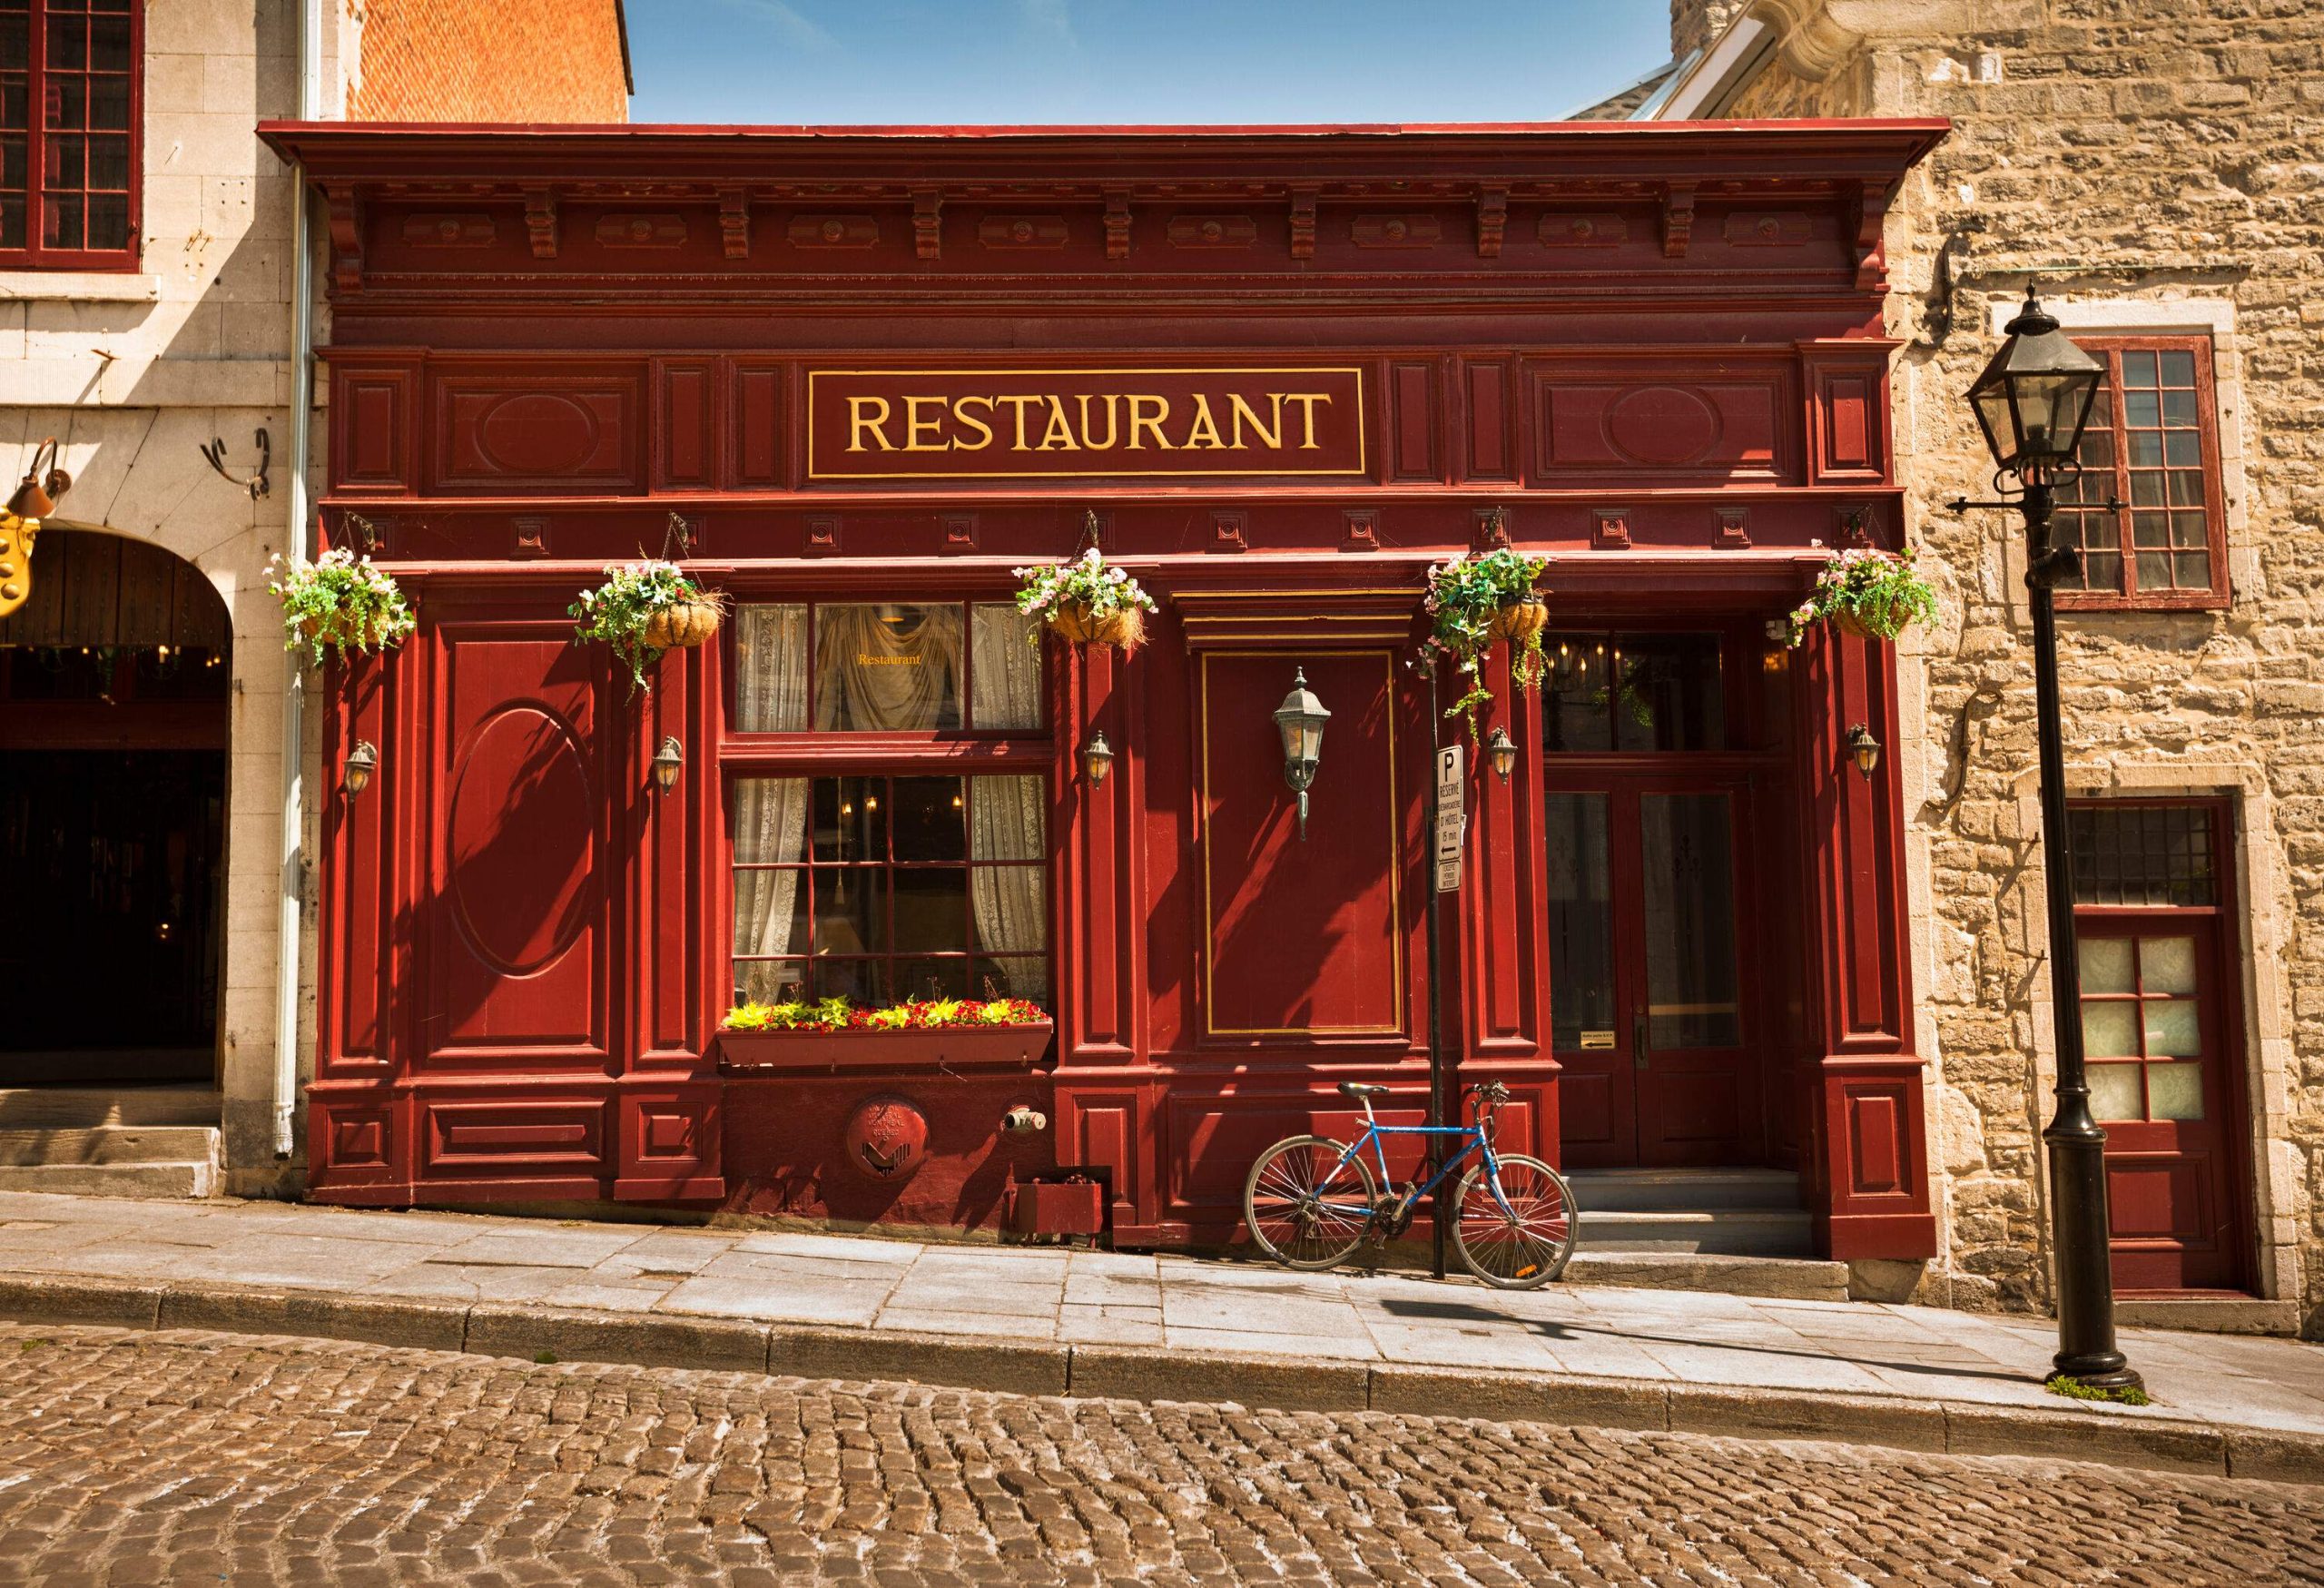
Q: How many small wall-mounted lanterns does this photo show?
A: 5